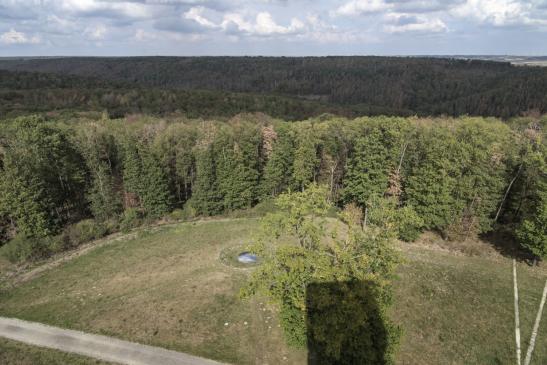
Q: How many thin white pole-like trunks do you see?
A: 2